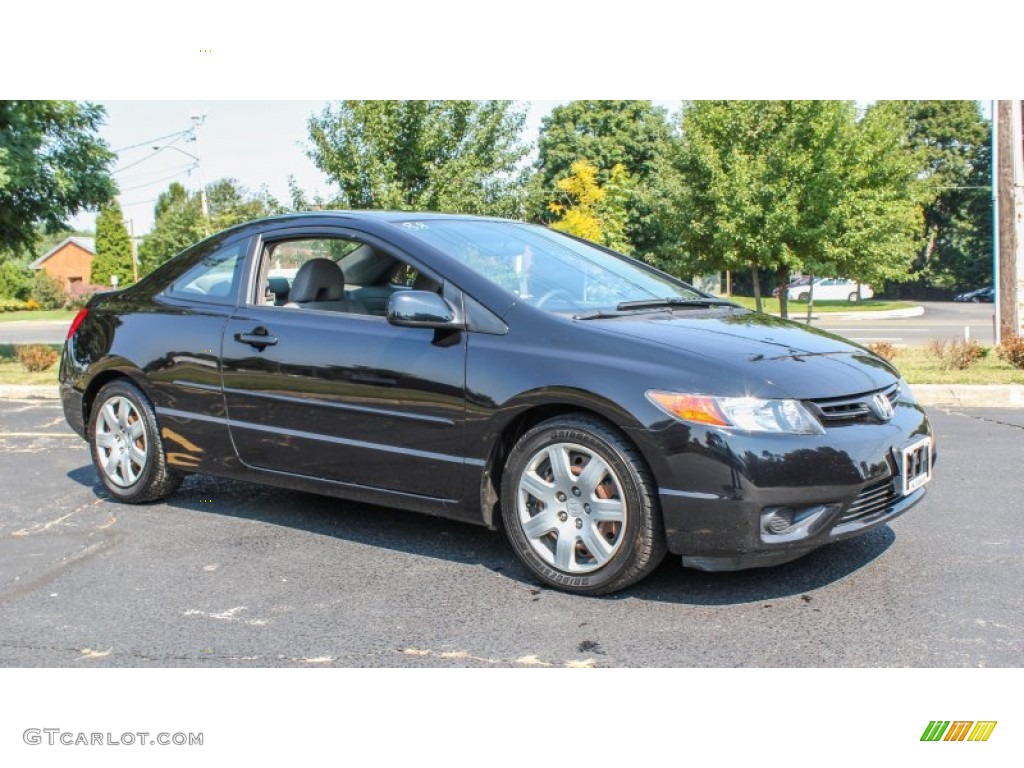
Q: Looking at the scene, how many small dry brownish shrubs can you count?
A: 4